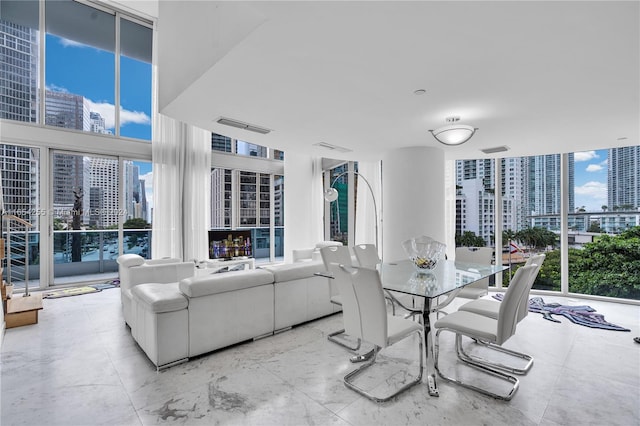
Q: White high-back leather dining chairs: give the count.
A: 6